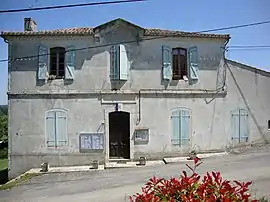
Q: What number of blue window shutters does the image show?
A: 12